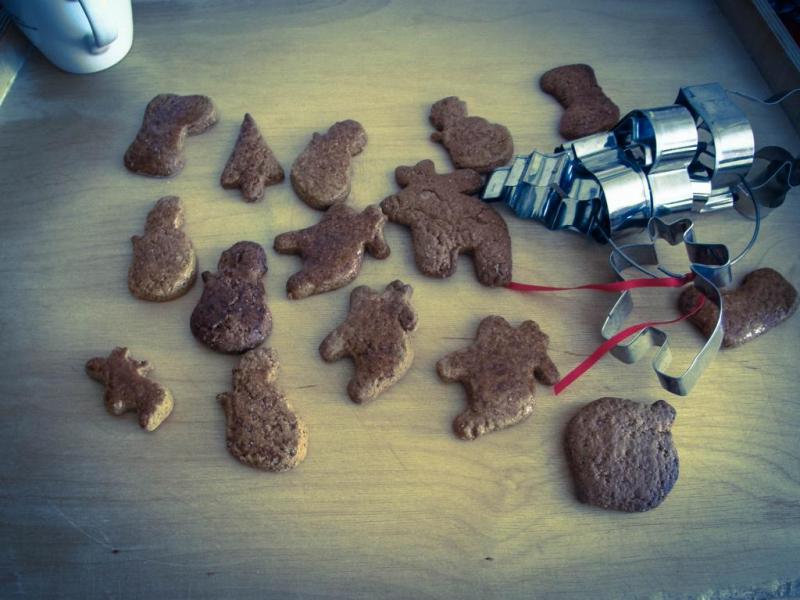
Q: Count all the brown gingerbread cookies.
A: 15